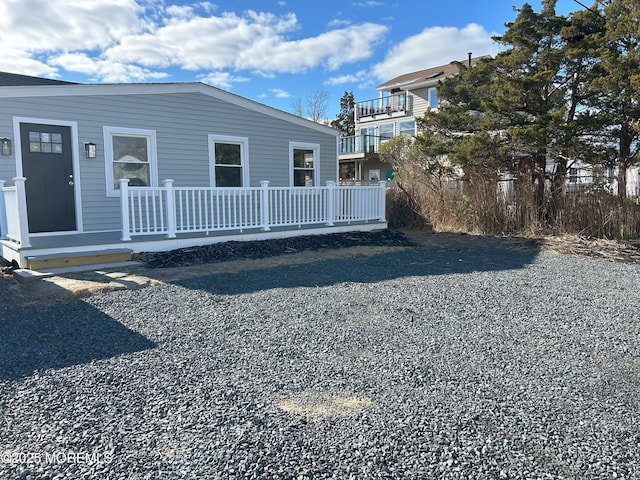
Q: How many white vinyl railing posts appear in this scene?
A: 7